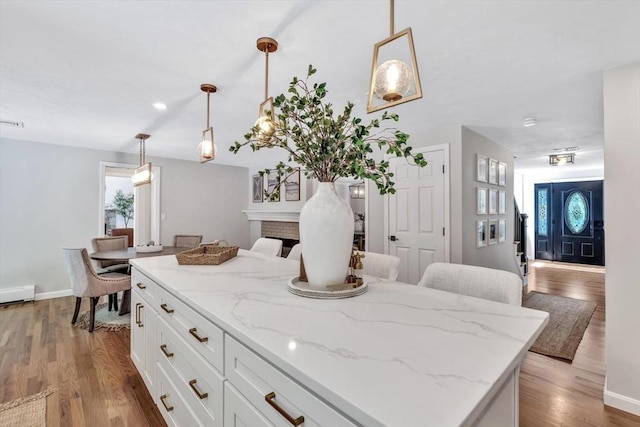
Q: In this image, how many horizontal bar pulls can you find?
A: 7